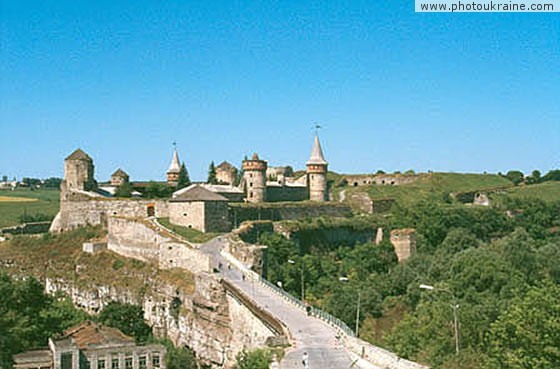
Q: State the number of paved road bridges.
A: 1